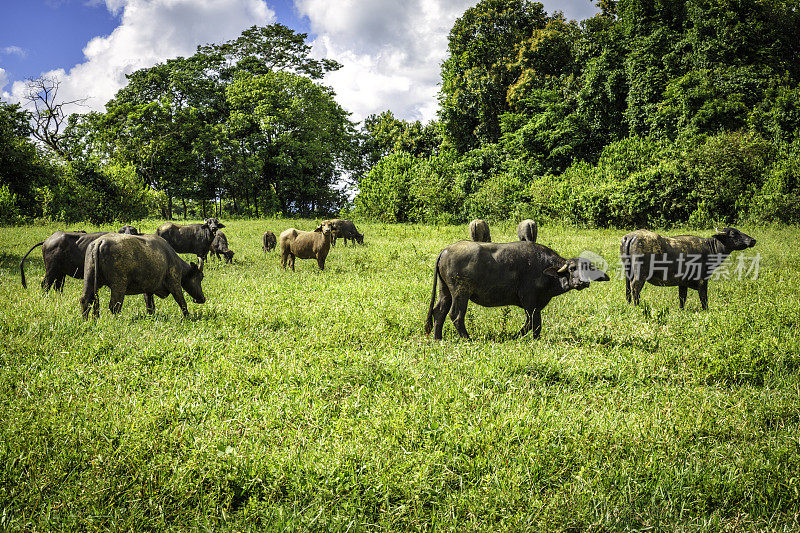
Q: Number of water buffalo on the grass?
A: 11